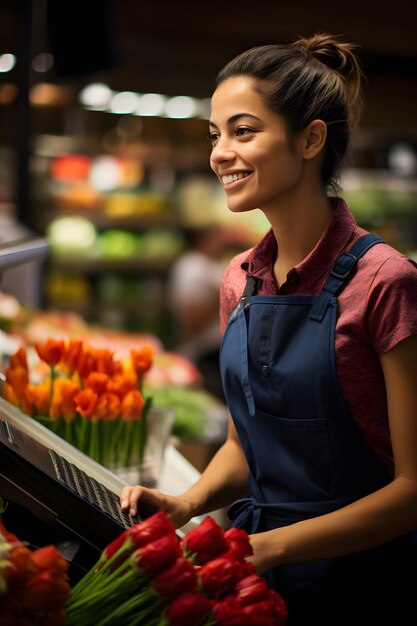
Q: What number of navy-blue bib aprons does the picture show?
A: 1